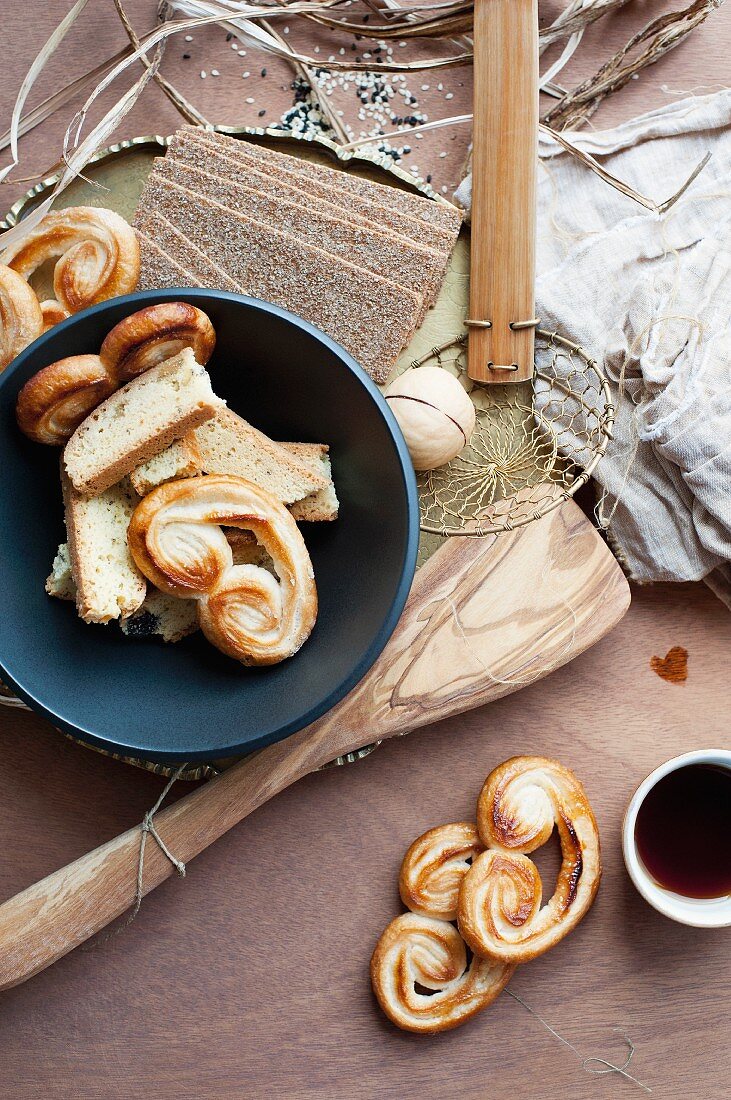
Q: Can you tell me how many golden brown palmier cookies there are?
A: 6